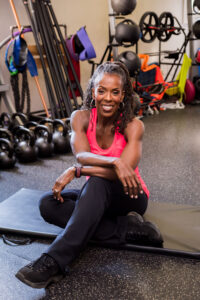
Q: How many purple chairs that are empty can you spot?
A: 0